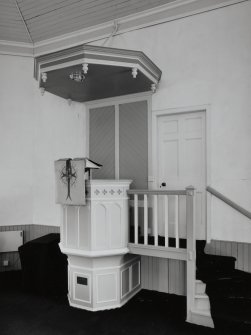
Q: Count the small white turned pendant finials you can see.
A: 6